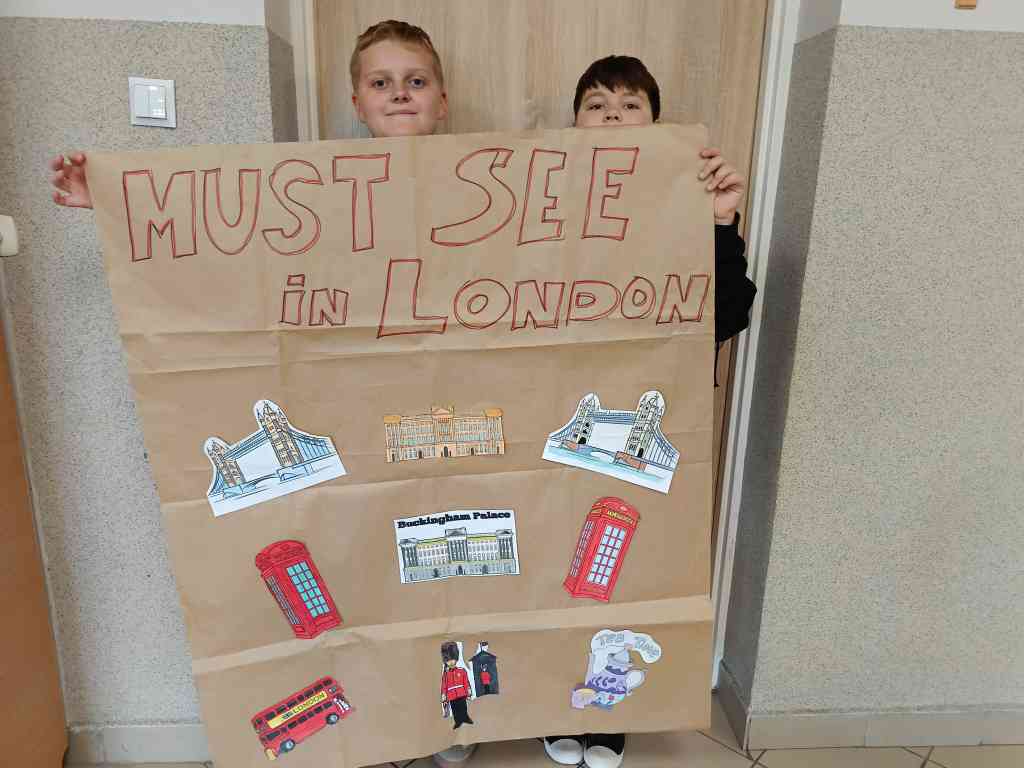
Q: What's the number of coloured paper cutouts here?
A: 9